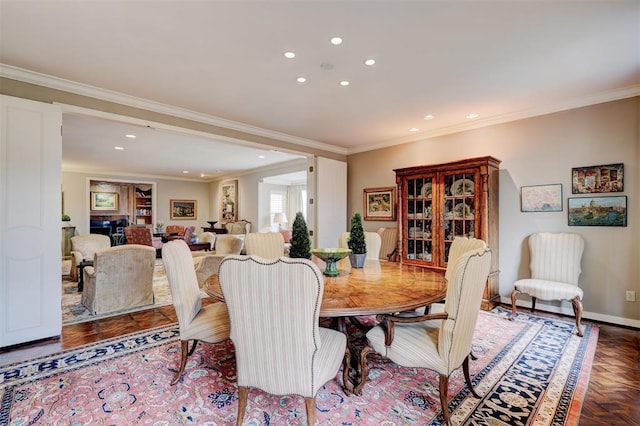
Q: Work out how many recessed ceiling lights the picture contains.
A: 13